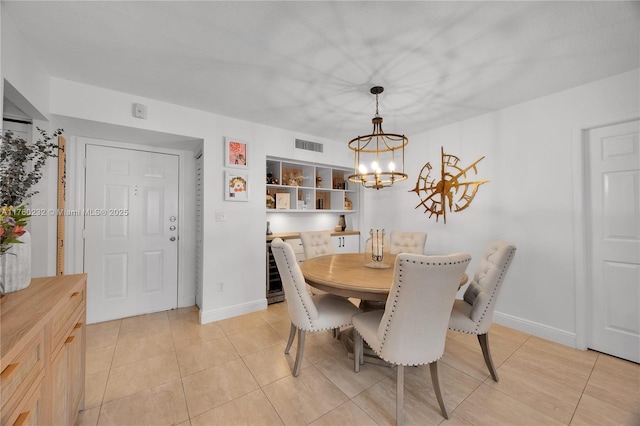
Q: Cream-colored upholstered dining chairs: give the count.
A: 5